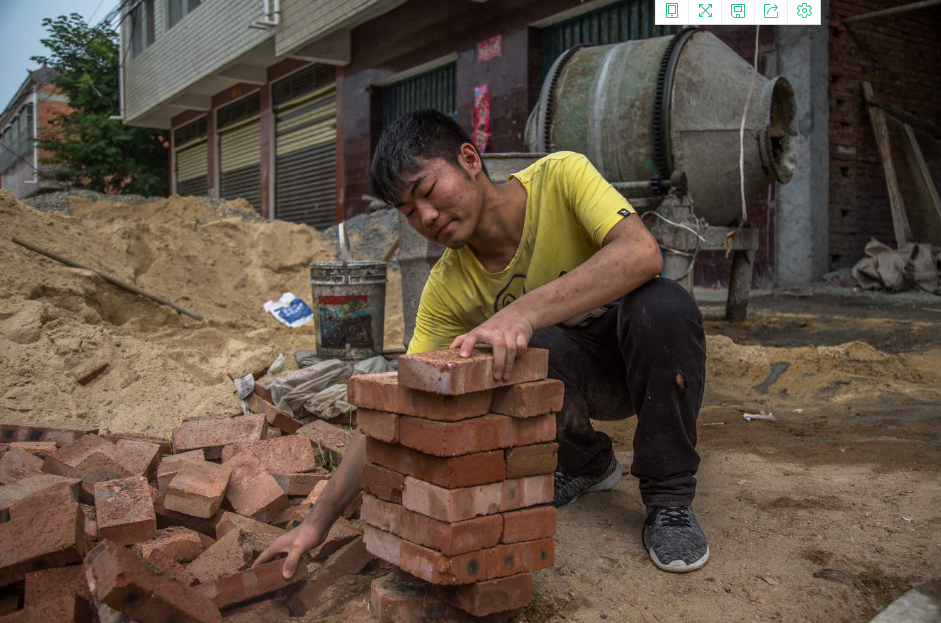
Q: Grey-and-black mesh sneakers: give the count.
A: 2